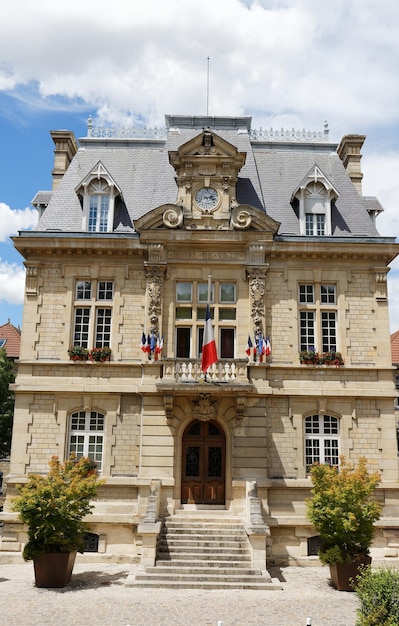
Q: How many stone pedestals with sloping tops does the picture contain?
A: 2